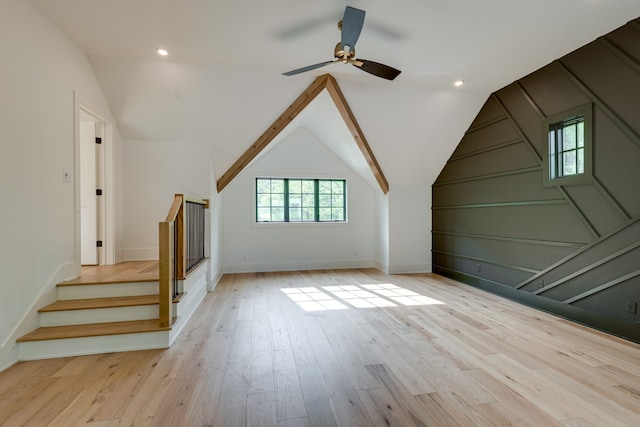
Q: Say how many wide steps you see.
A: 3